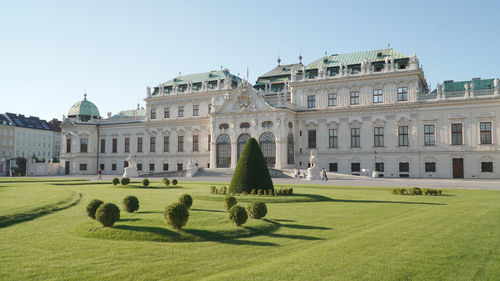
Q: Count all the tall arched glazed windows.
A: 4